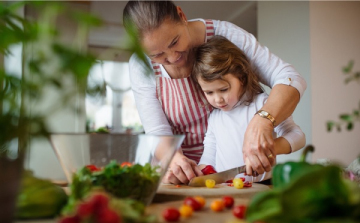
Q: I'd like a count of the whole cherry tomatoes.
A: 8